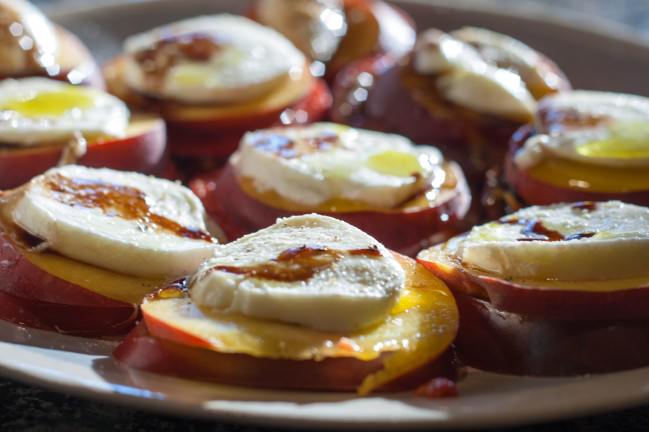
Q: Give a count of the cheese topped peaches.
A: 10